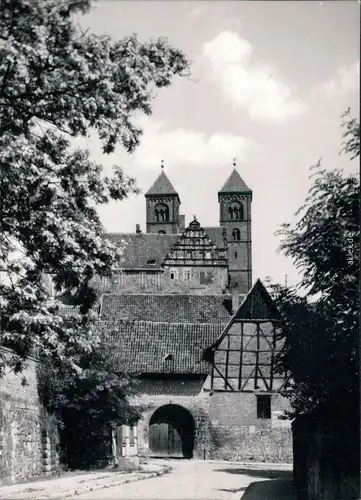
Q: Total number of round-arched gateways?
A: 1